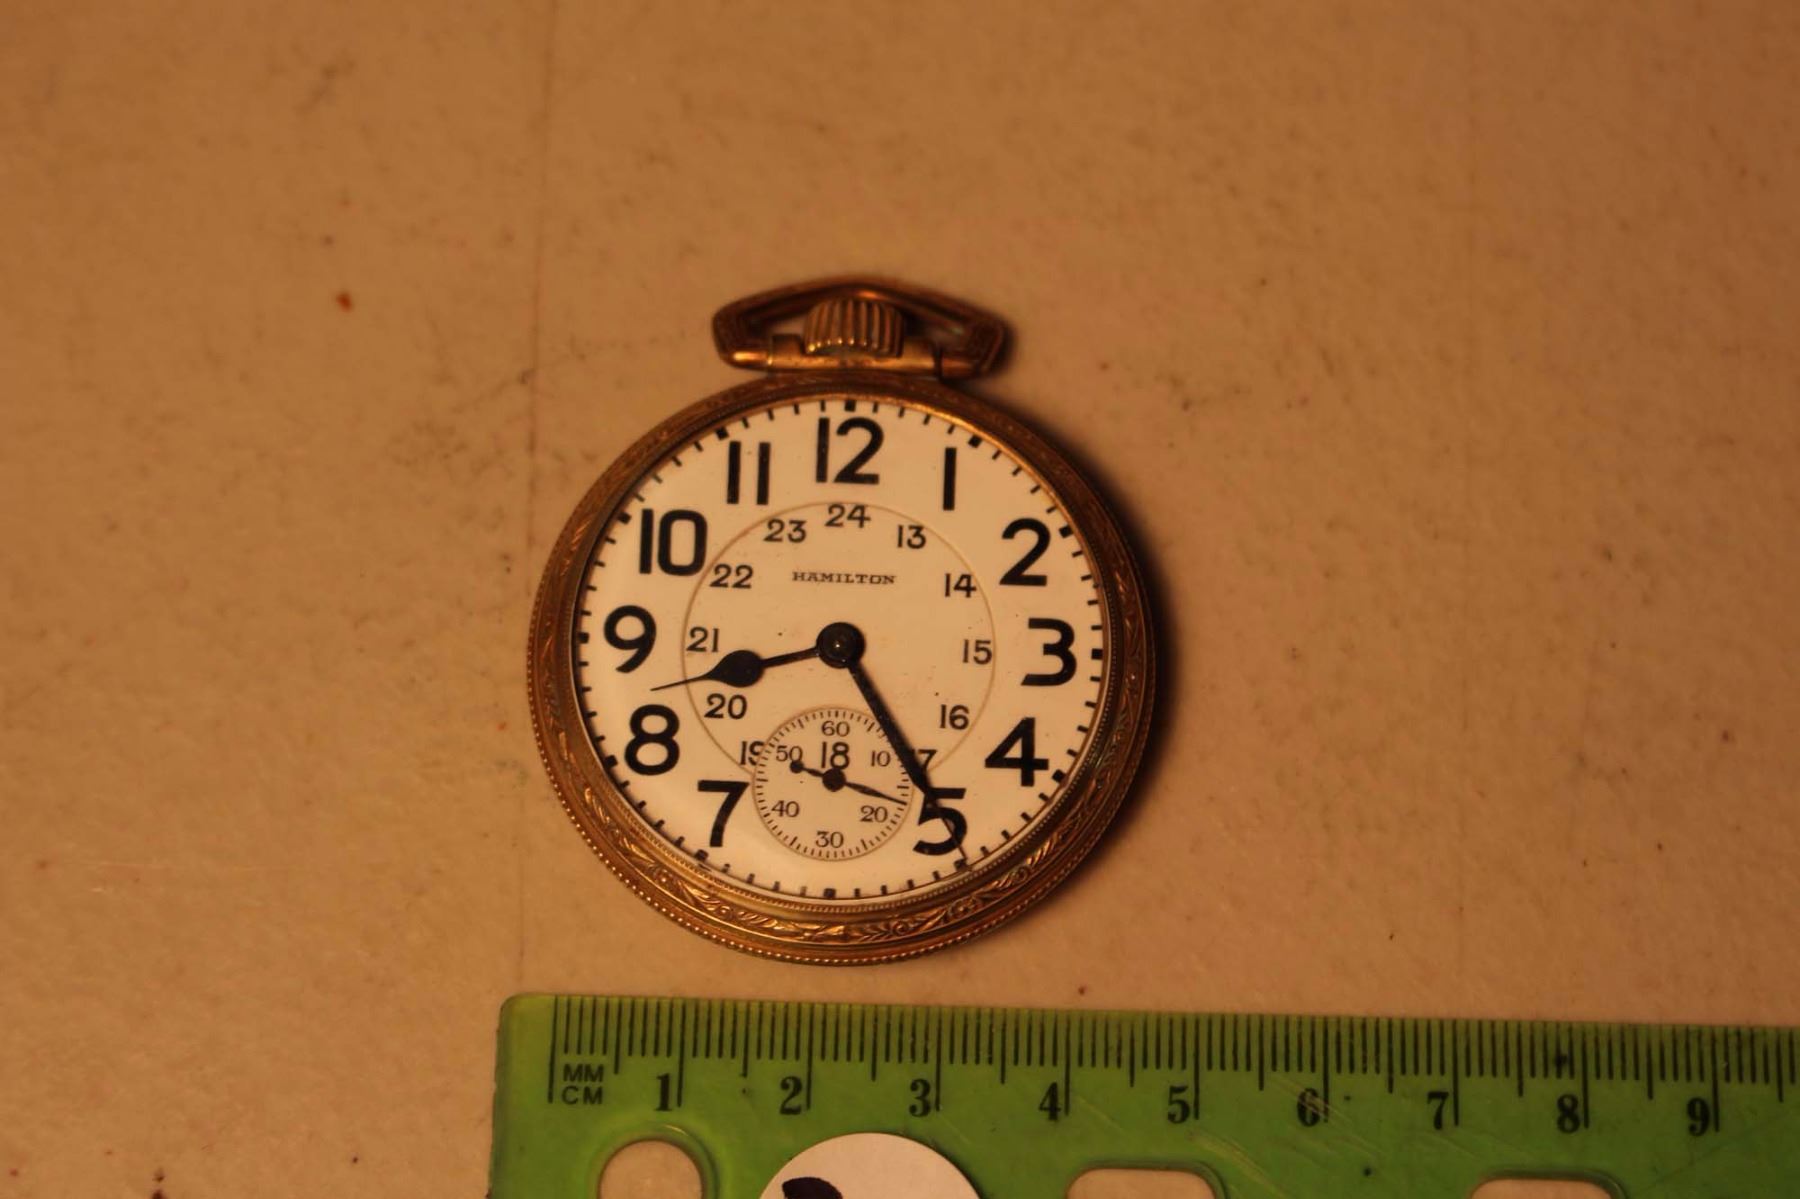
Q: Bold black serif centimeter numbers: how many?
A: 9